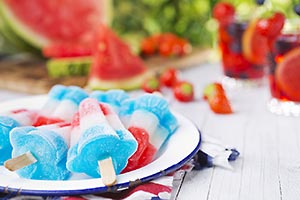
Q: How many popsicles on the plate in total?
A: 6